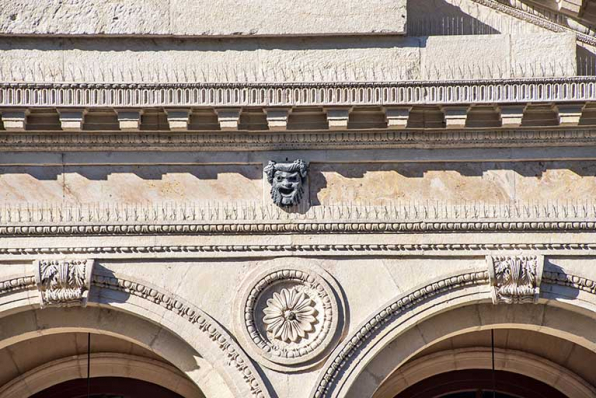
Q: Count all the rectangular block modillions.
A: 11